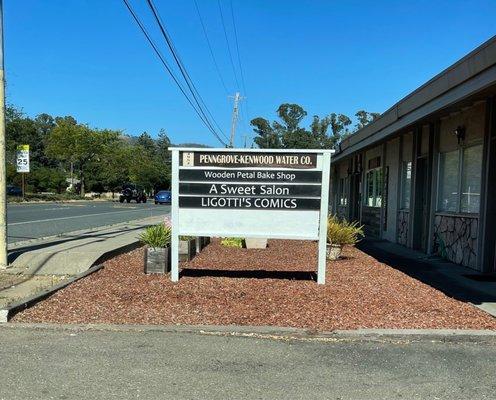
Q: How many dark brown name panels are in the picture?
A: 1